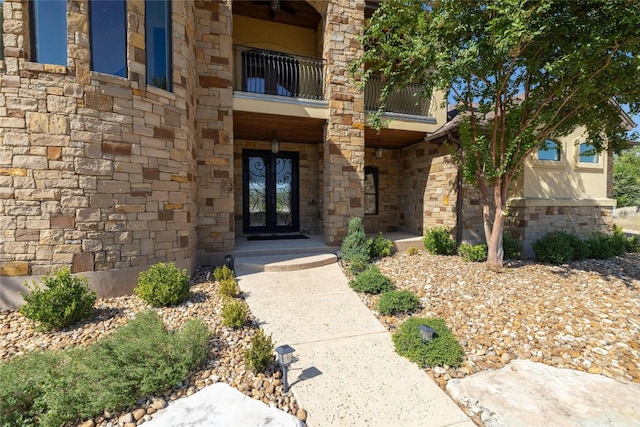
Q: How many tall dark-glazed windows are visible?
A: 3